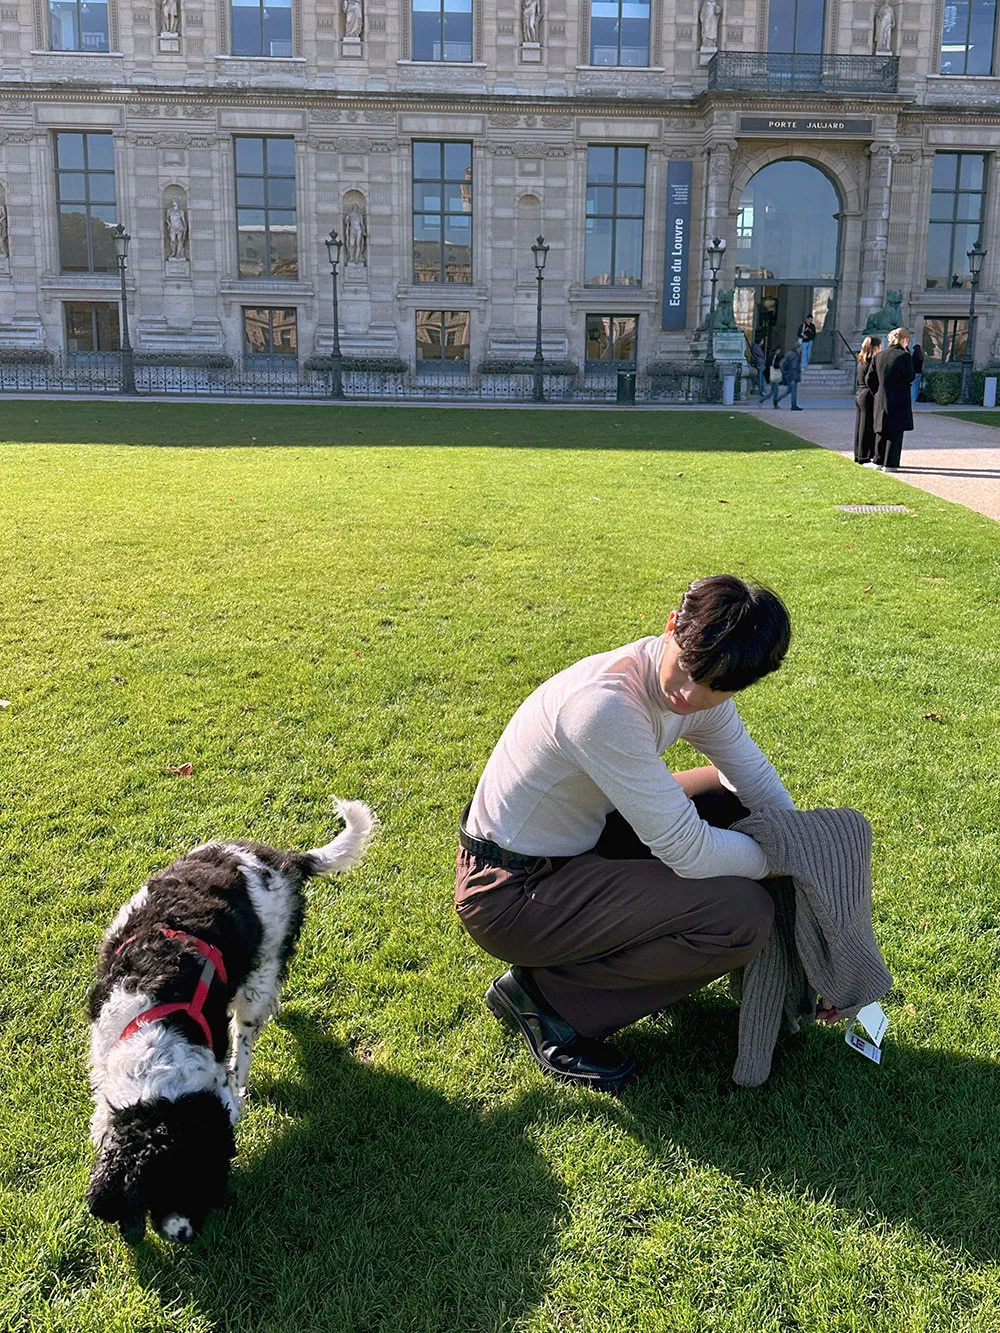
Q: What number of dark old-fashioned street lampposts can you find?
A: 5